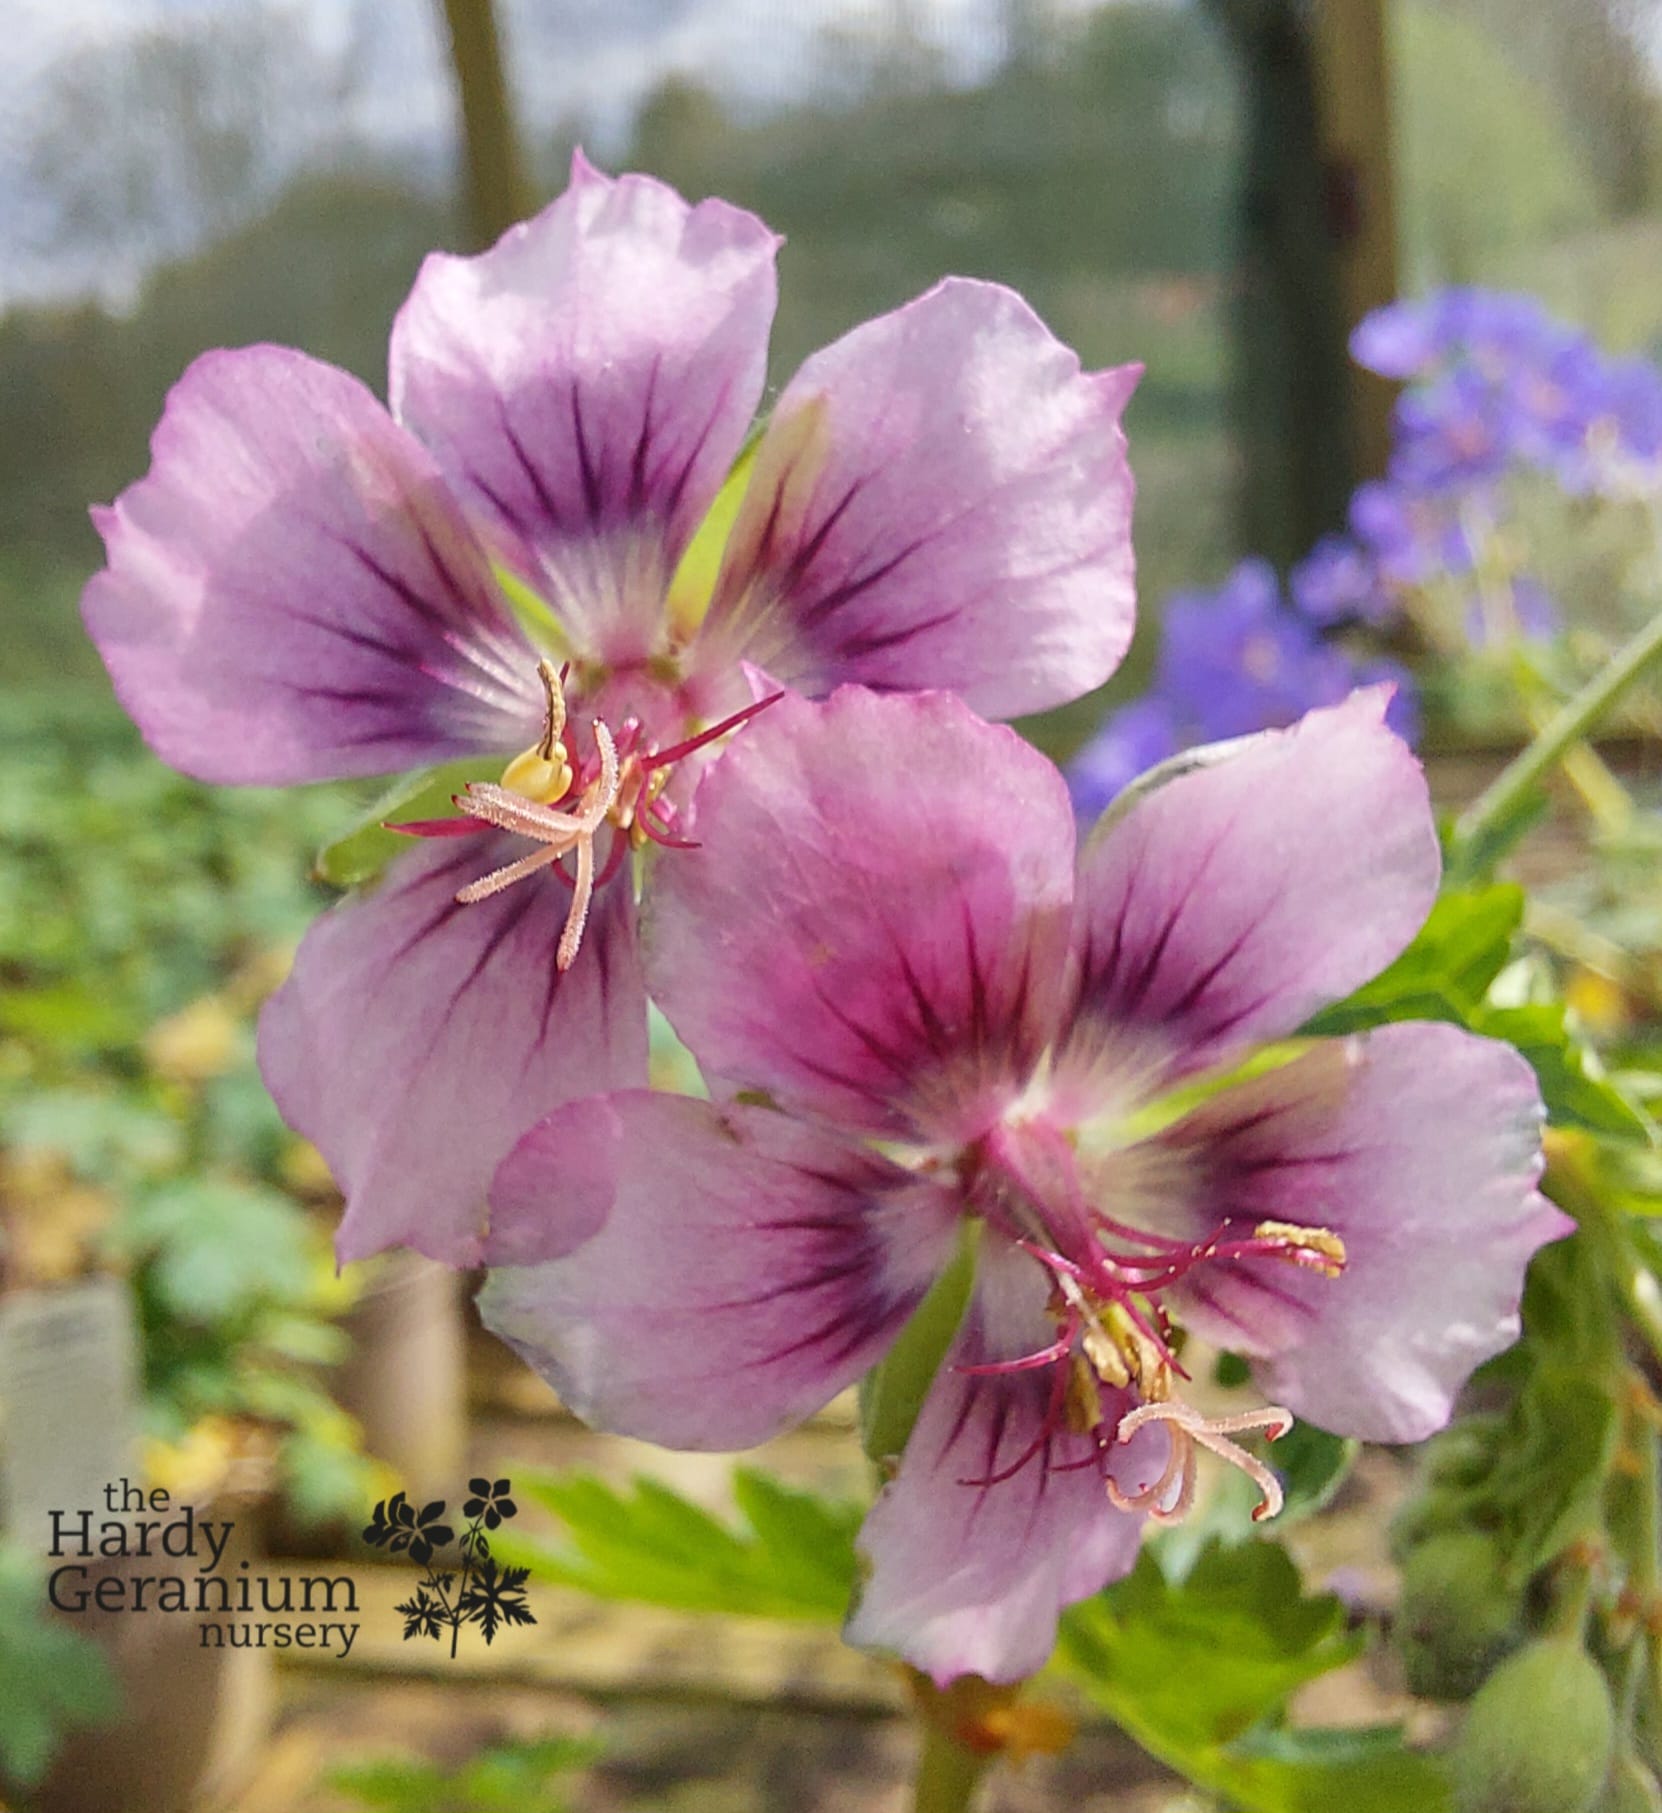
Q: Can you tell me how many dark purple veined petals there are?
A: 9